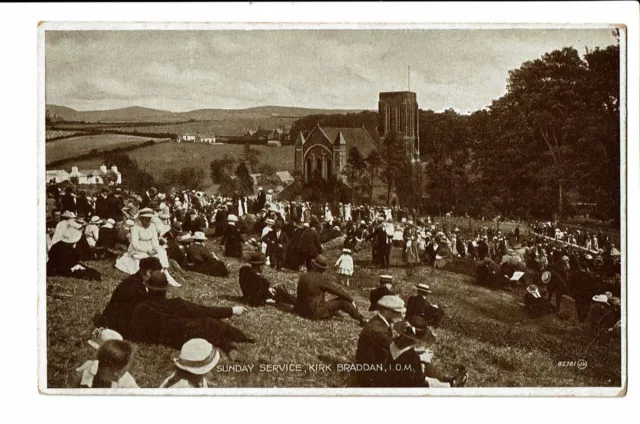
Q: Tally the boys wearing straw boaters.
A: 2